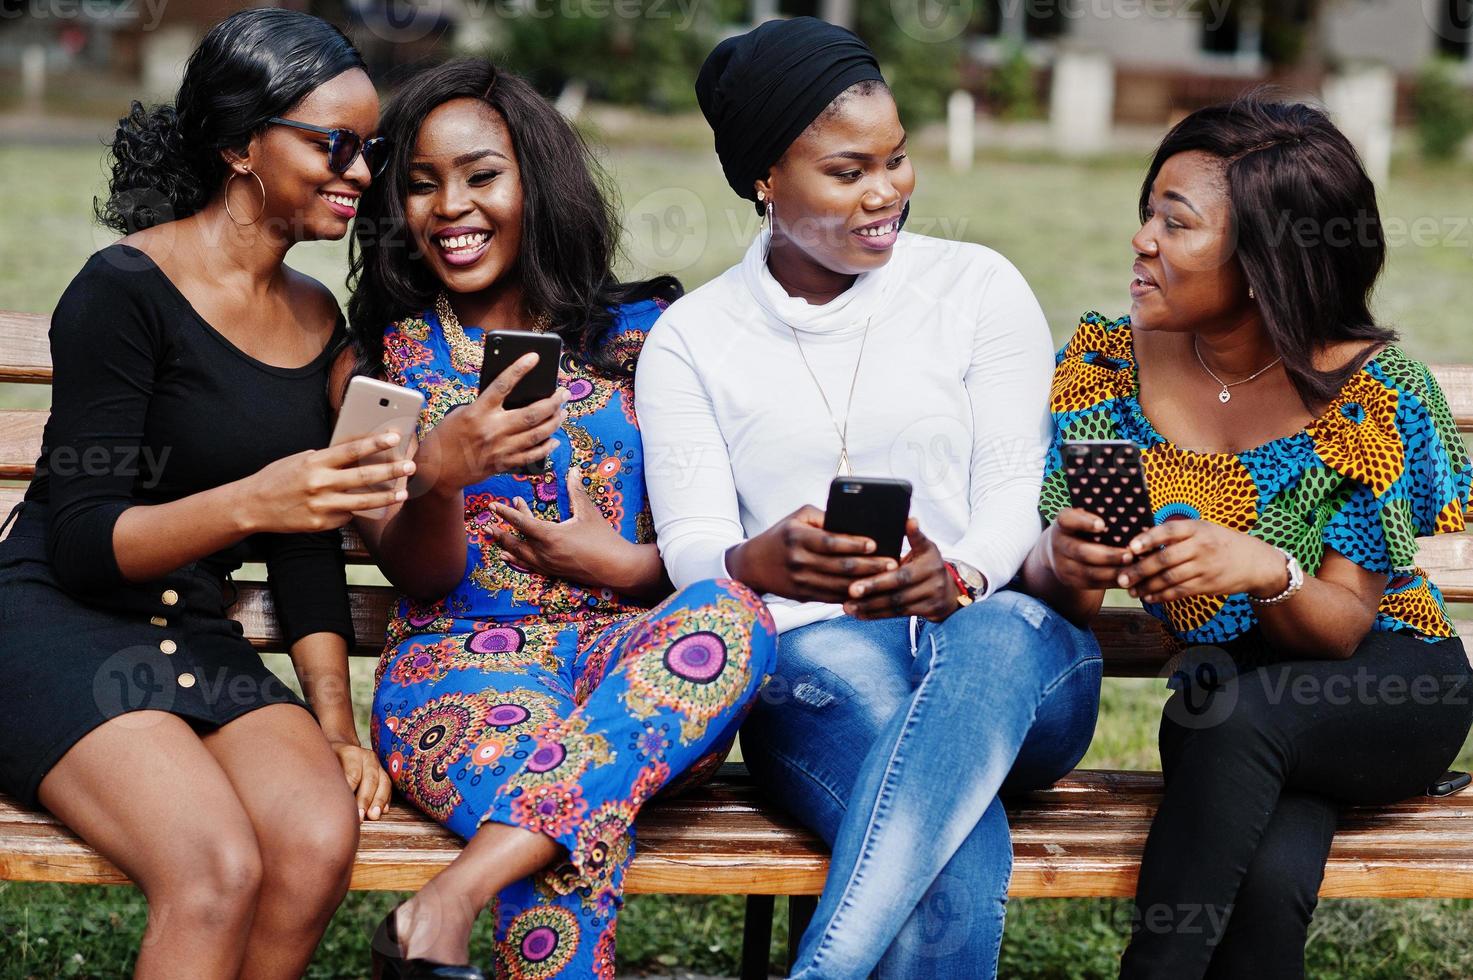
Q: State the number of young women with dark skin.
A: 4